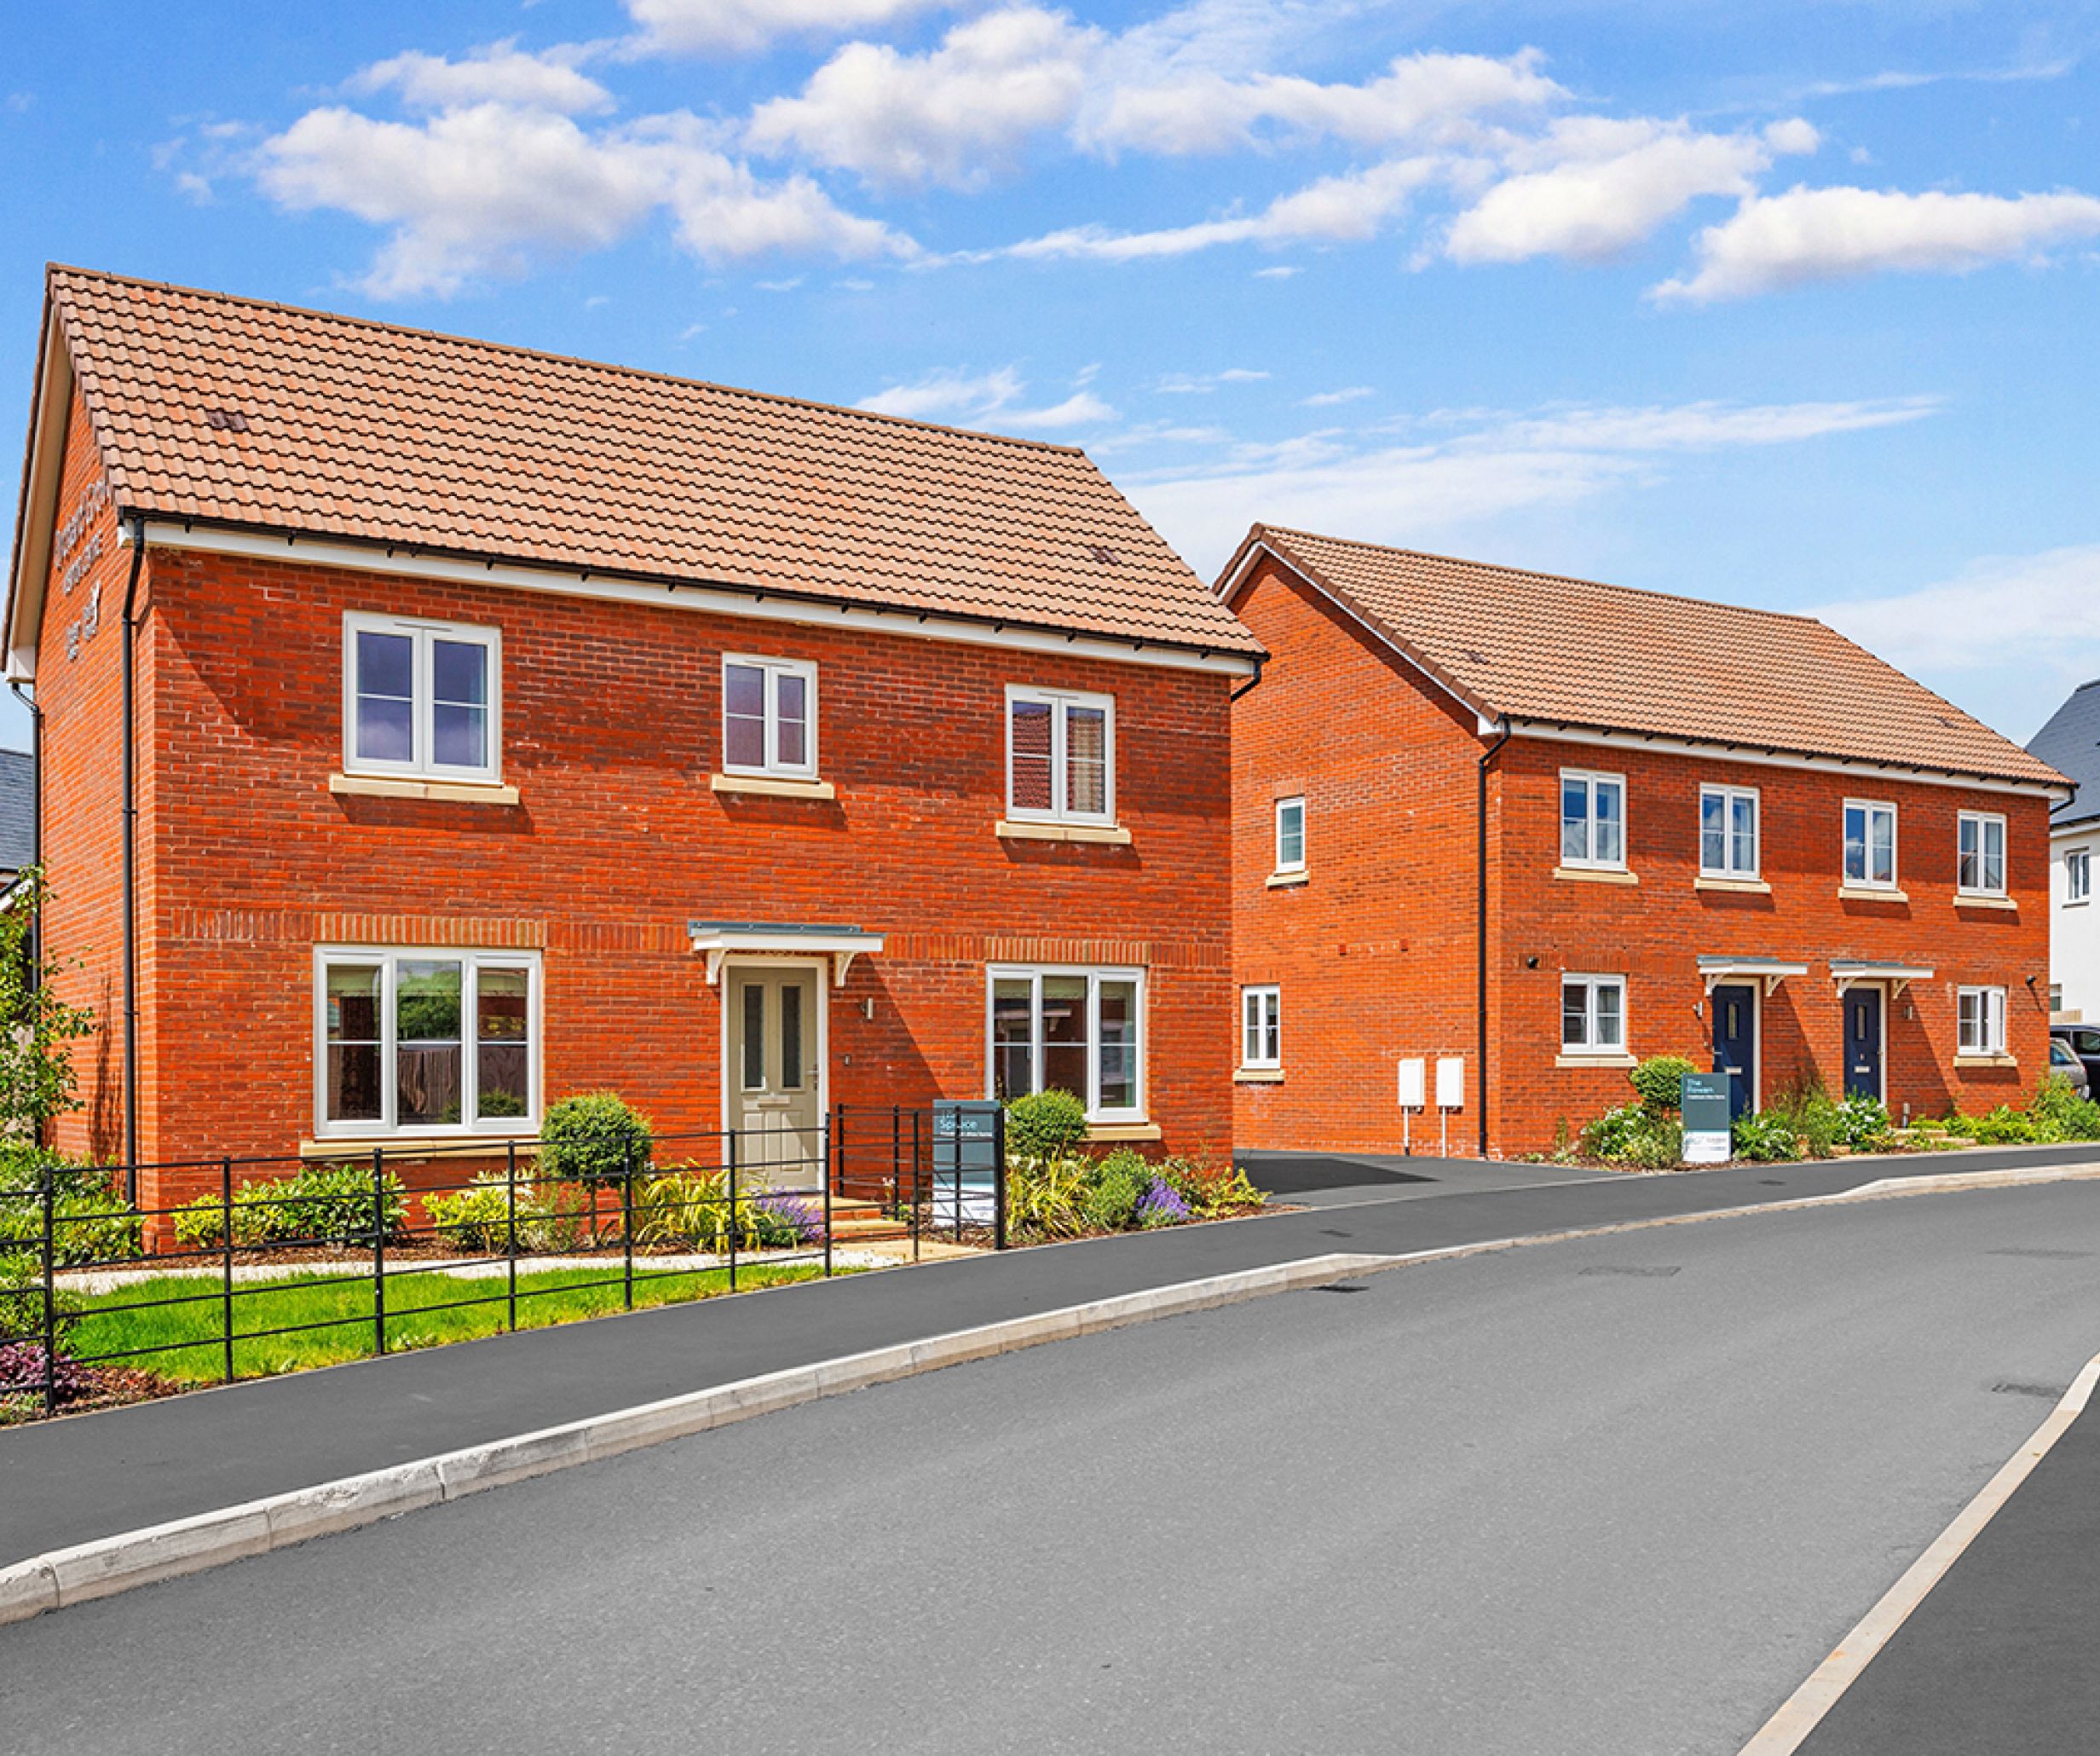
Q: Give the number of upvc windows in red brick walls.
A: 13